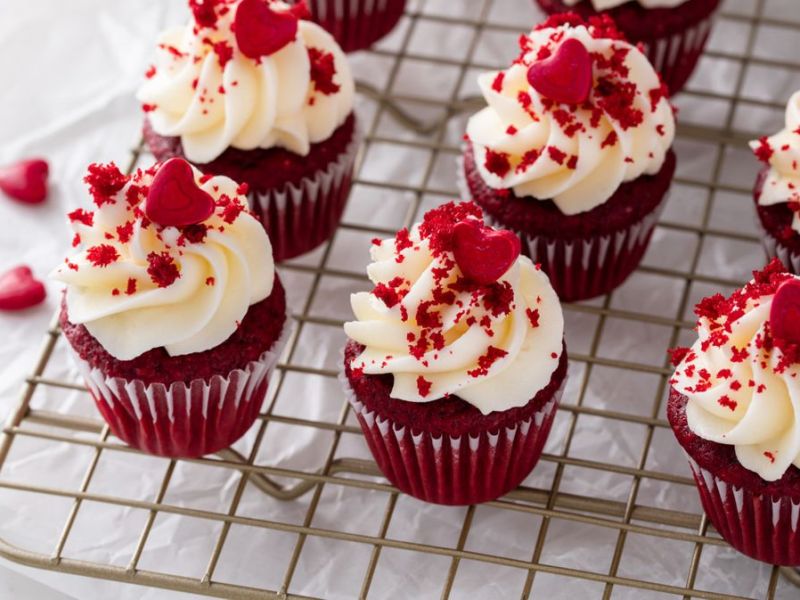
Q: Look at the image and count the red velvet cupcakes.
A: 8